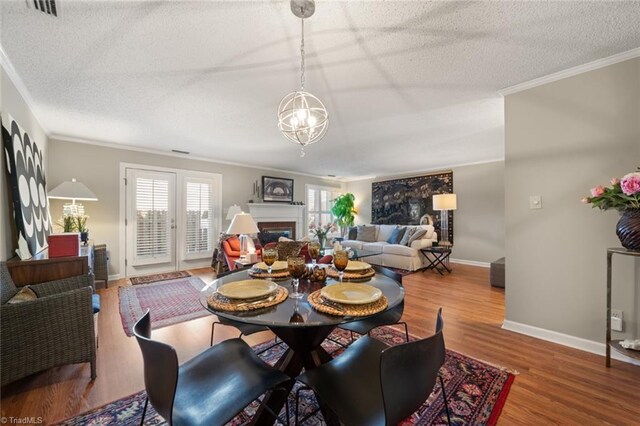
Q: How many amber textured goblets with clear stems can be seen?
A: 4